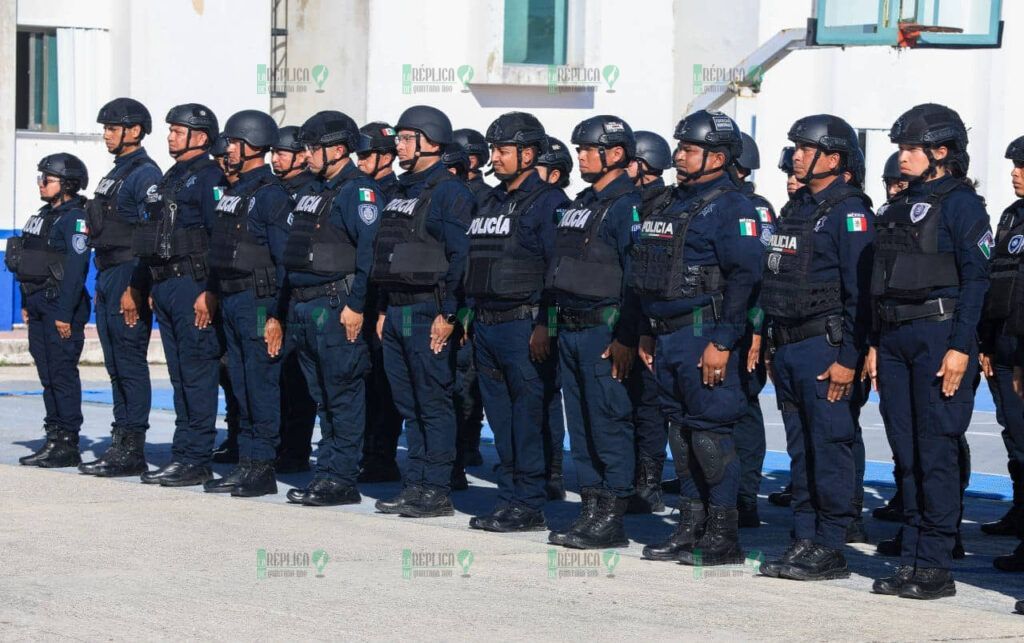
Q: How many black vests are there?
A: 12